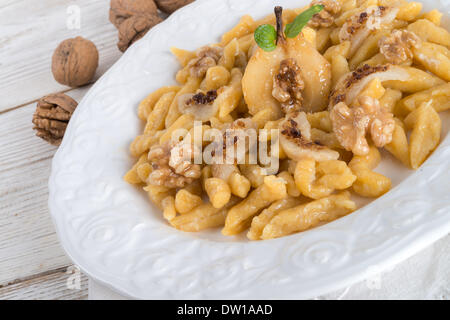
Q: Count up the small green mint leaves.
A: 2